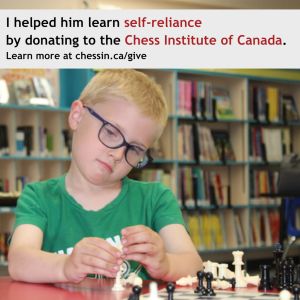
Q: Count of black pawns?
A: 5